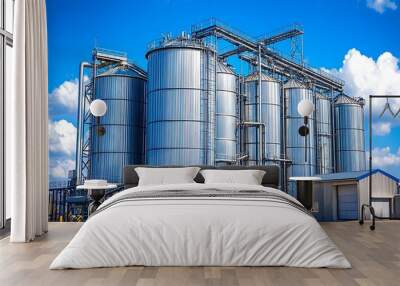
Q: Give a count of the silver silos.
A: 7